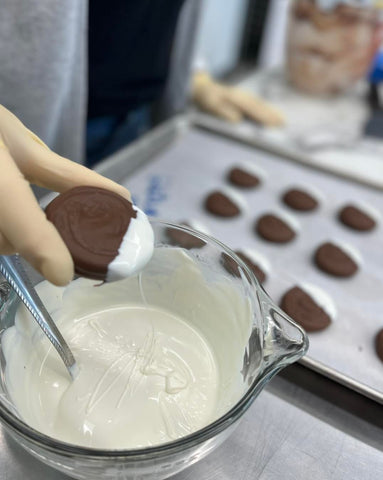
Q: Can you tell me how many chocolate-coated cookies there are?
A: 11